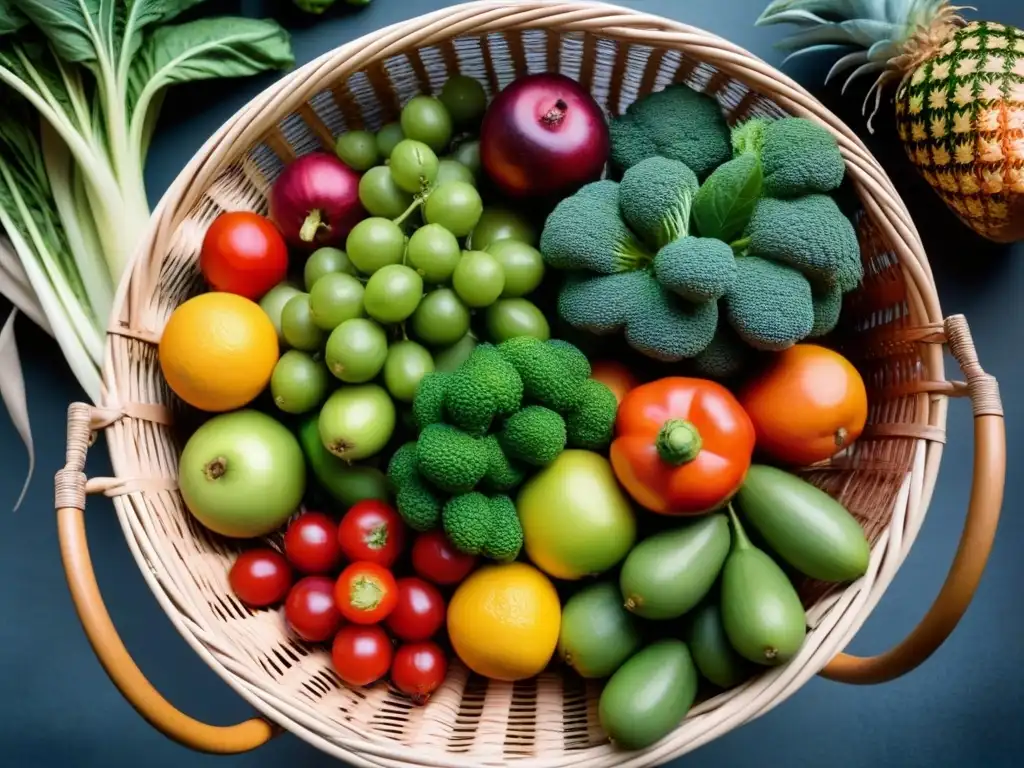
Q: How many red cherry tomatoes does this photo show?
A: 9